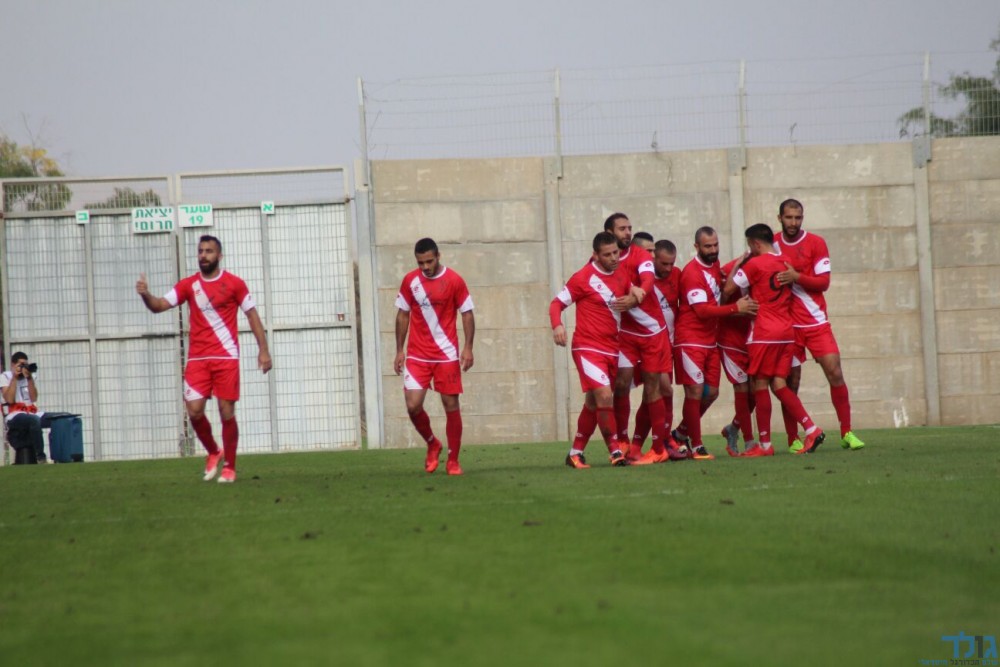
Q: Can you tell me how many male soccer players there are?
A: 10